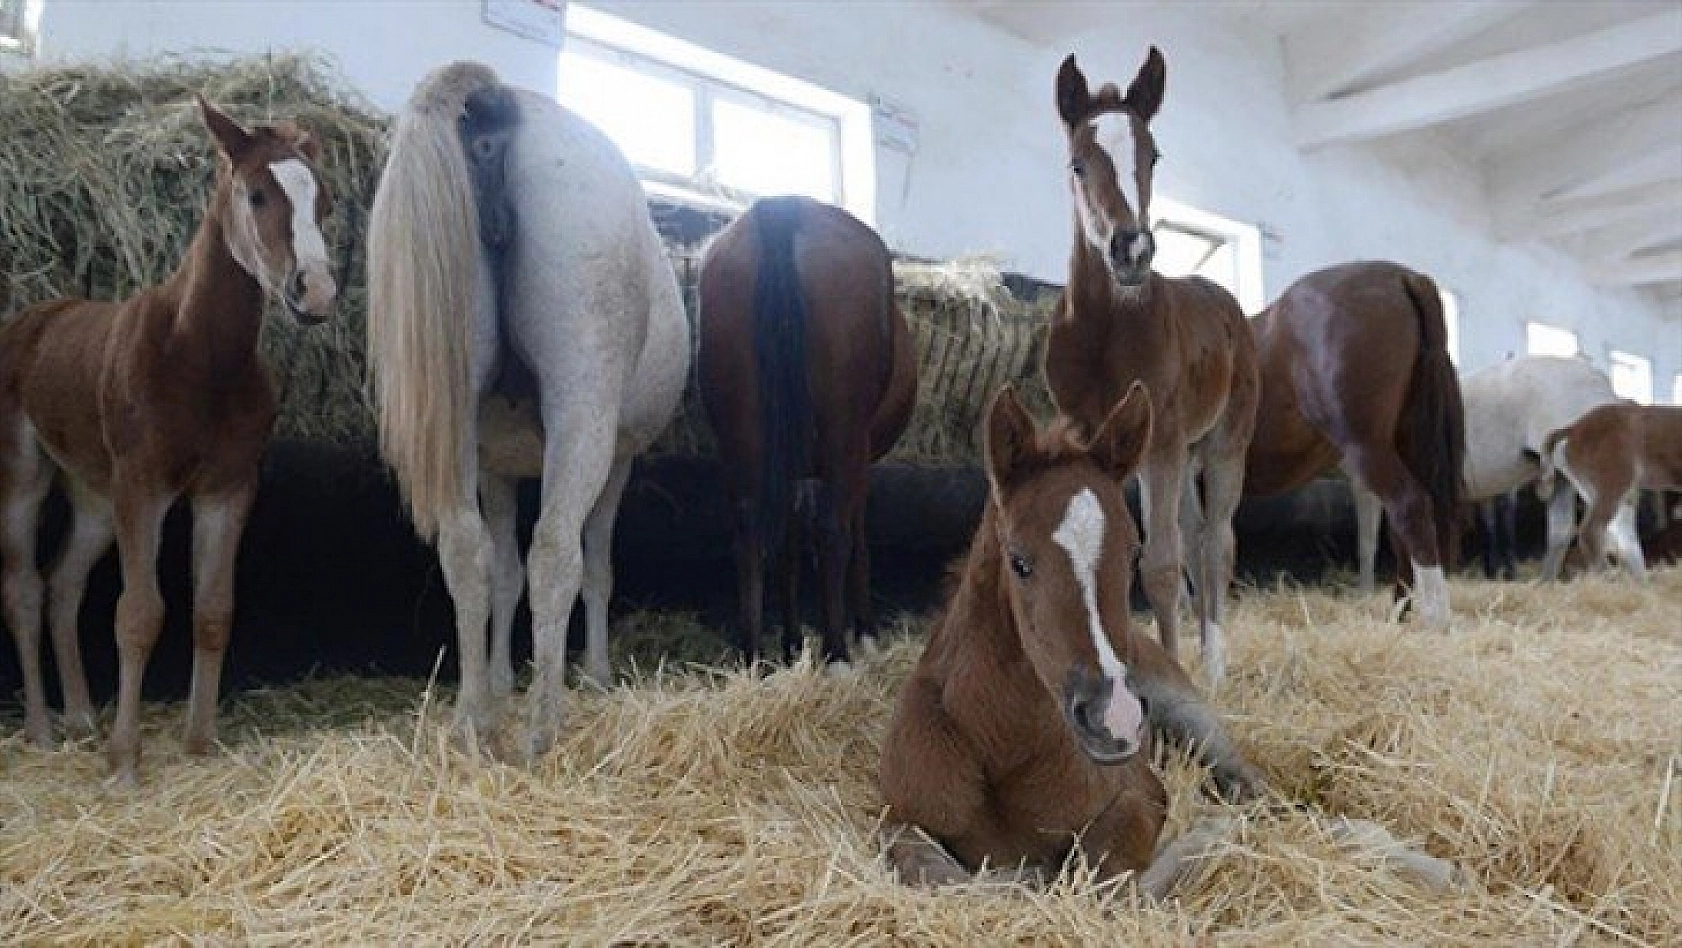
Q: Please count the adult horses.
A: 4